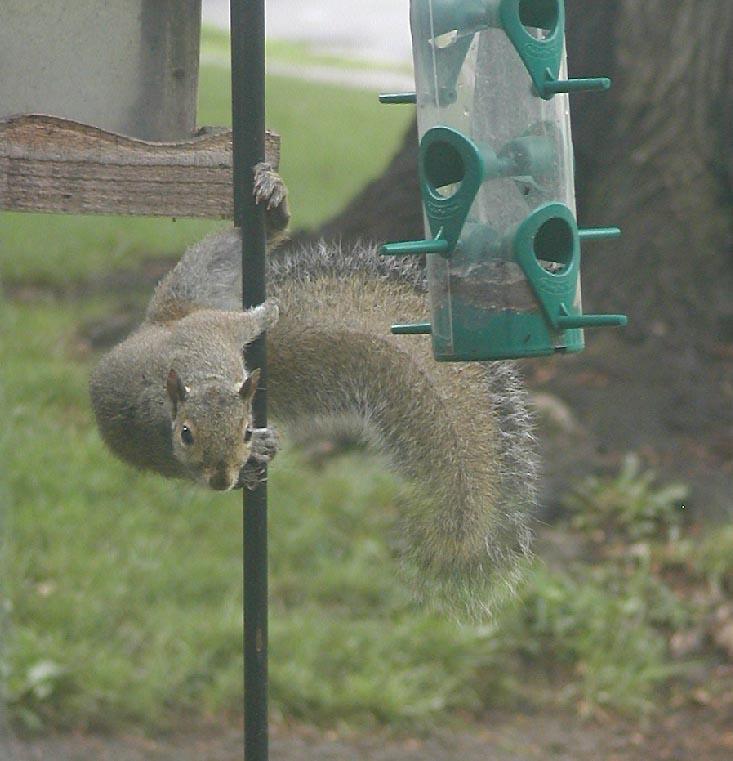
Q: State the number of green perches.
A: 6